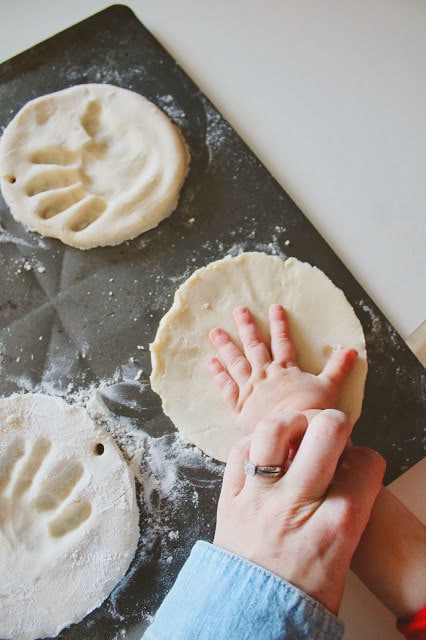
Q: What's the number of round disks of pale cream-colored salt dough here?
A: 3